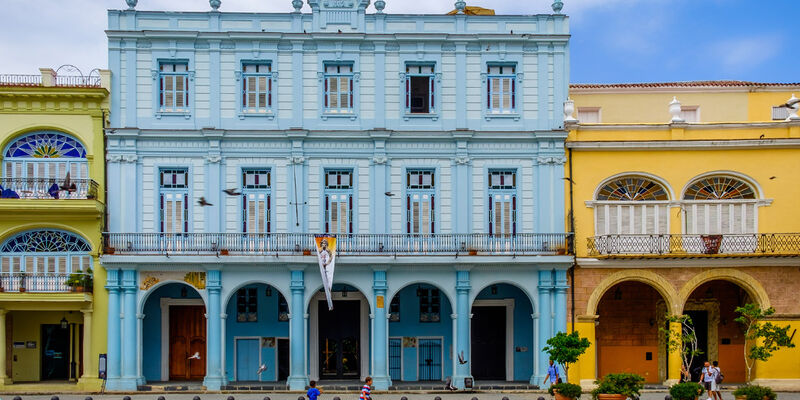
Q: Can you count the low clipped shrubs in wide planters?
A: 4